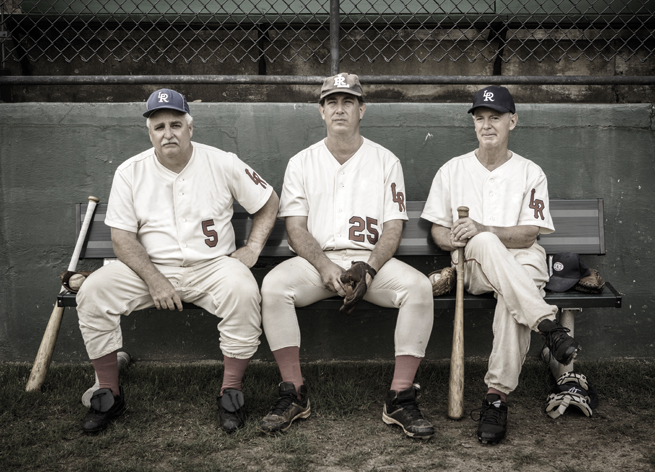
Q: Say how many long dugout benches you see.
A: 1